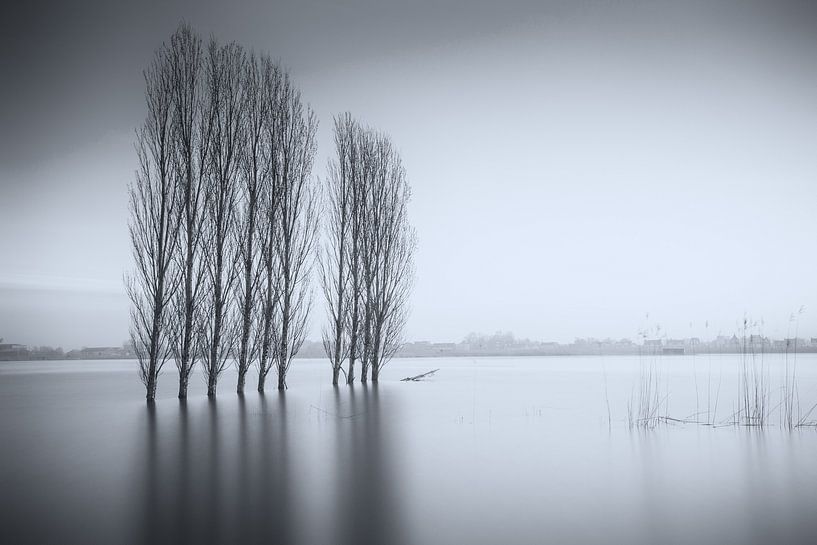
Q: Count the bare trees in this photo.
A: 10